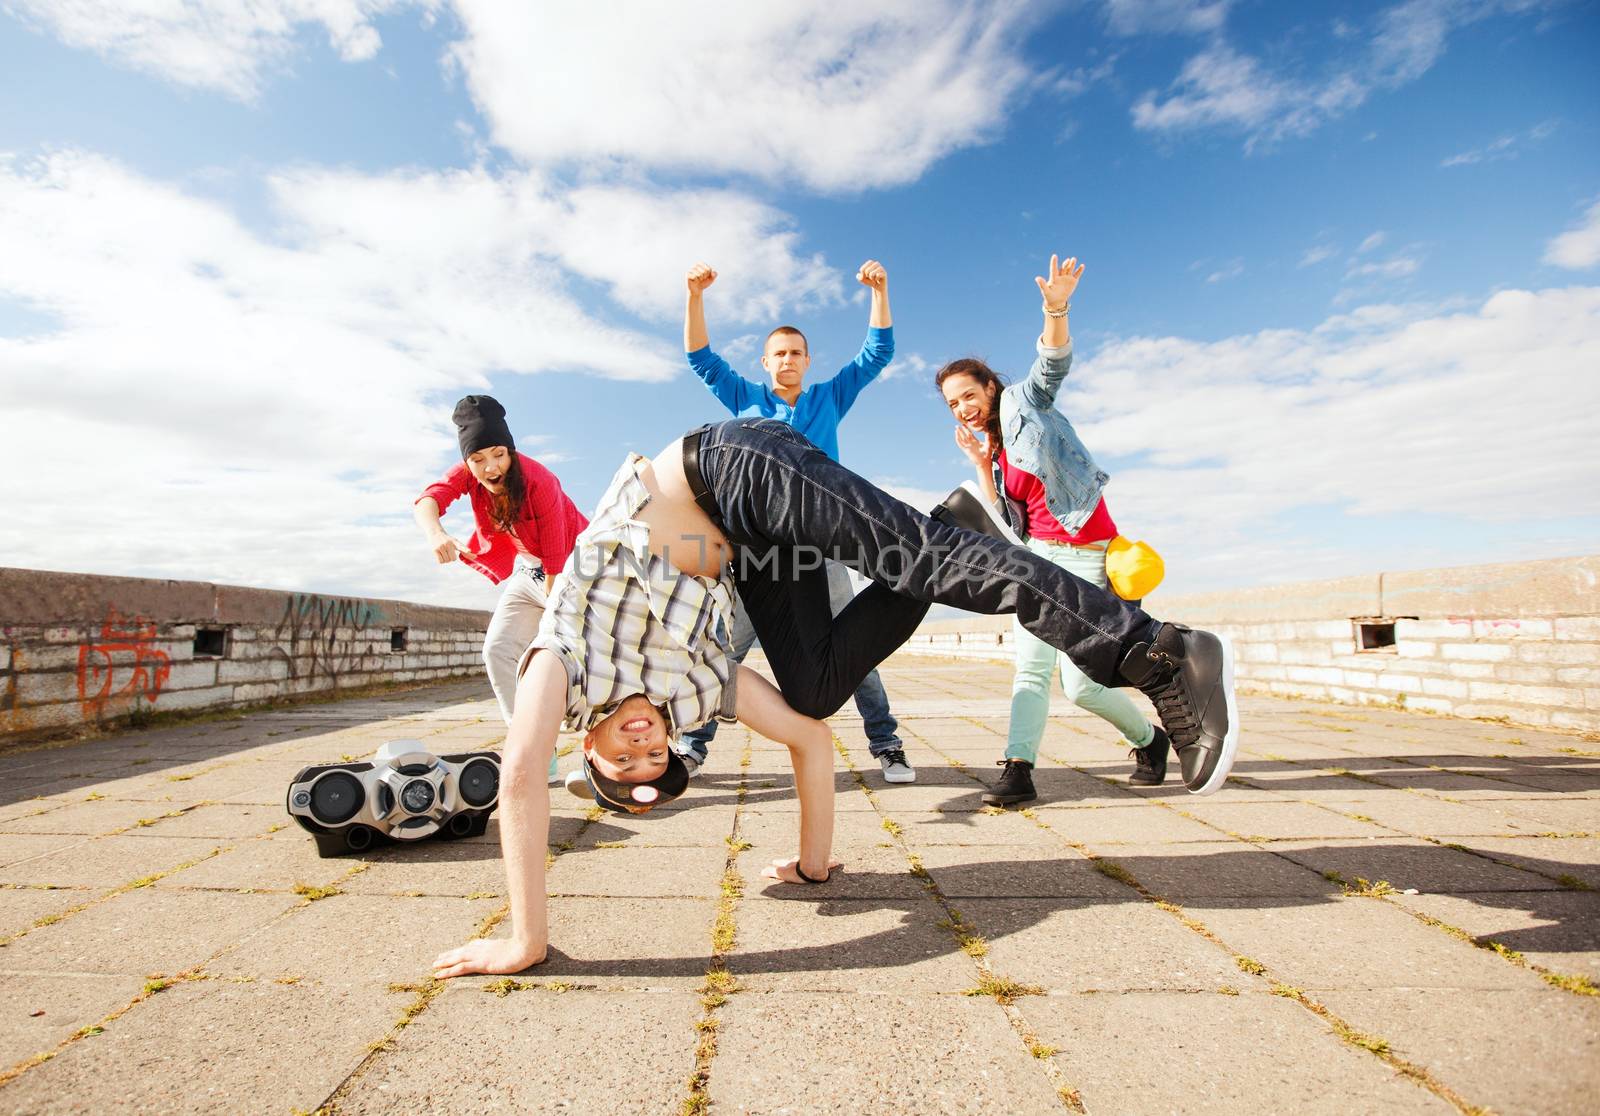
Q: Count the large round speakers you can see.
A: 2